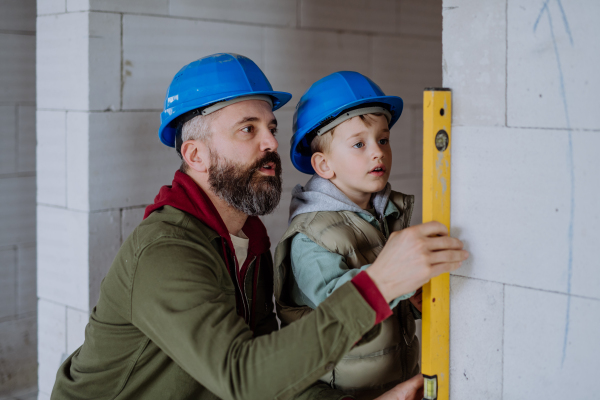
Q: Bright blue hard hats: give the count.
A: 2